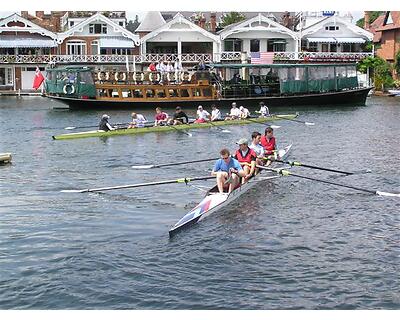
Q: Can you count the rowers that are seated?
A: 13